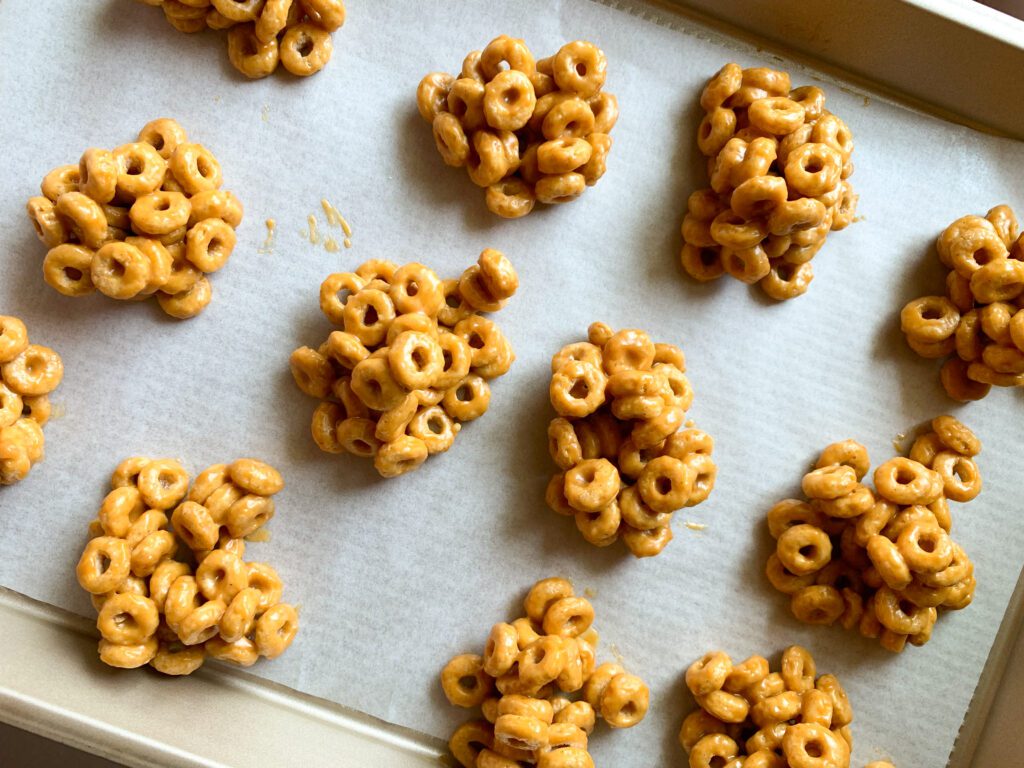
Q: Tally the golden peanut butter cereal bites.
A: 12